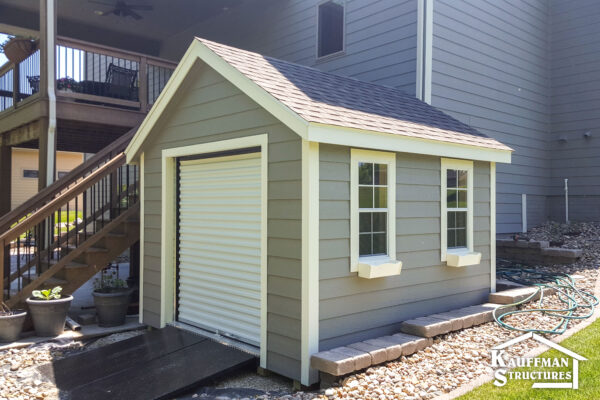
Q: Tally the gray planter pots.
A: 3